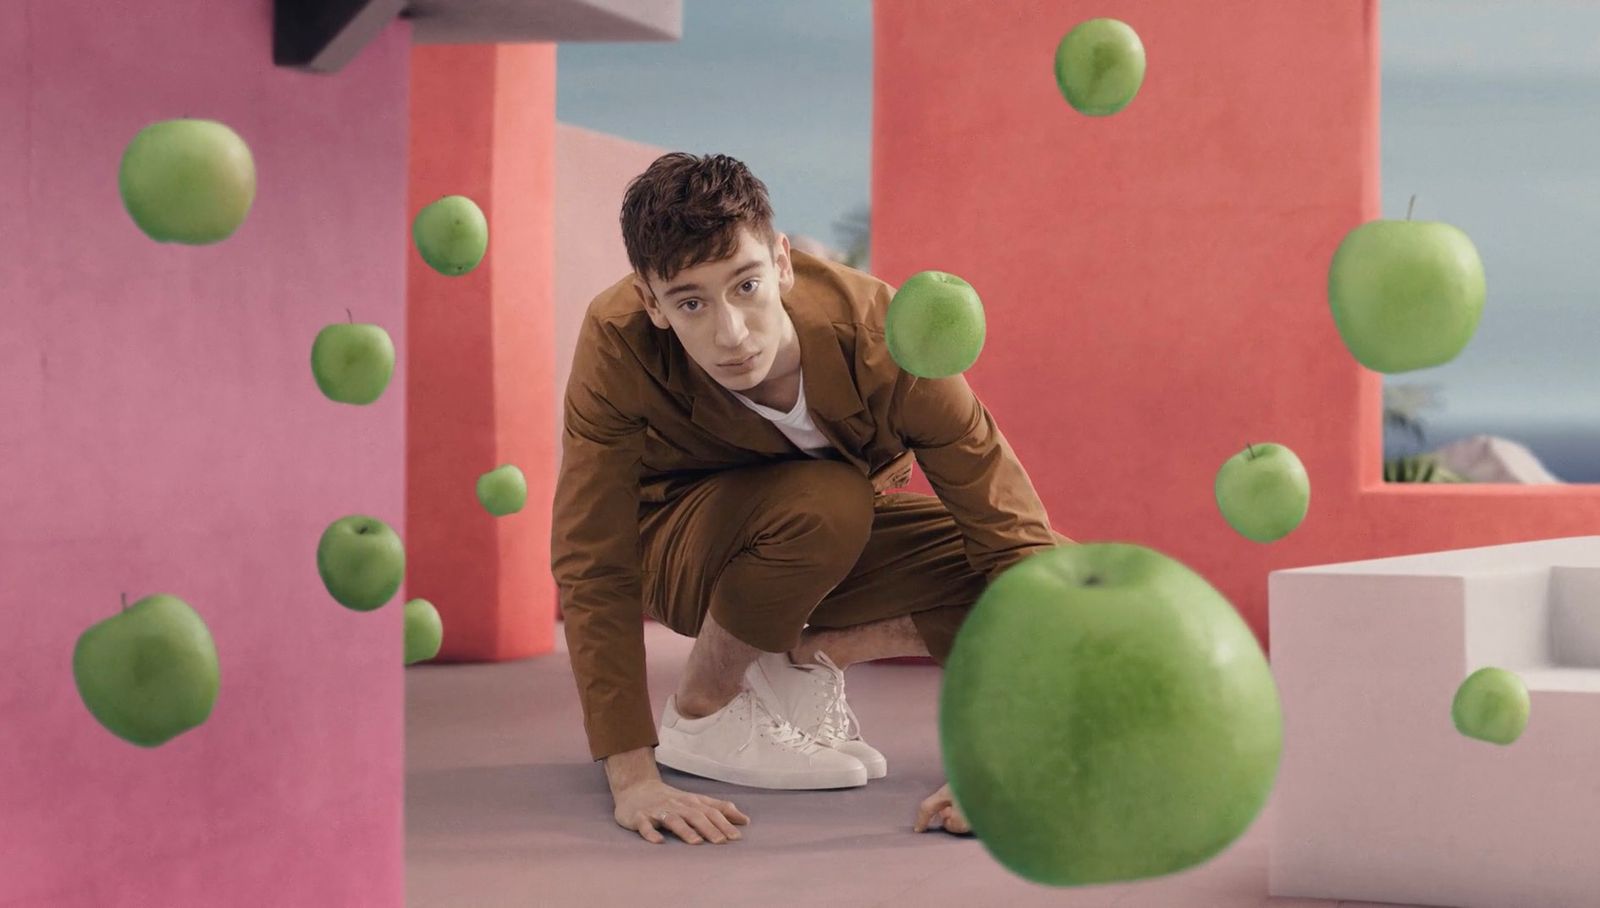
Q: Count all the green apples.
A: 13